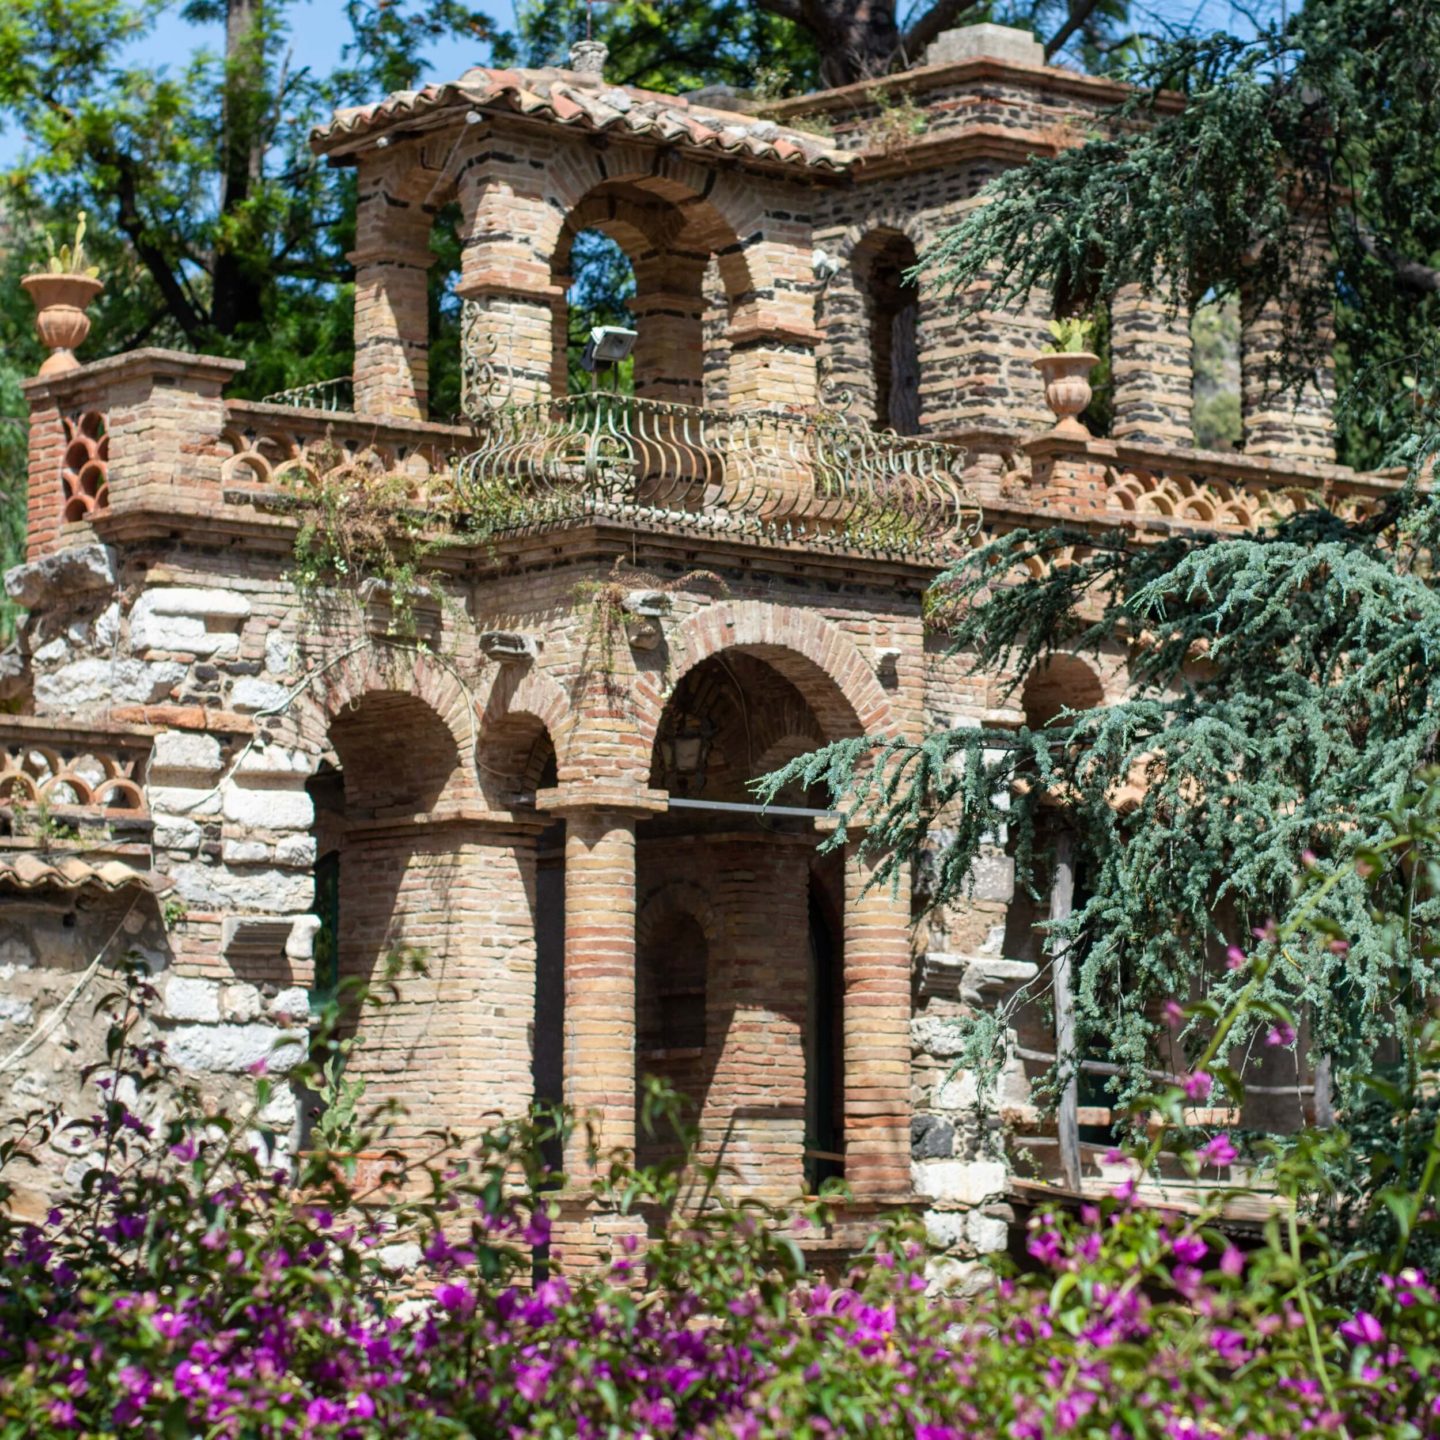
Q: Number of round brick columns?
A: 2